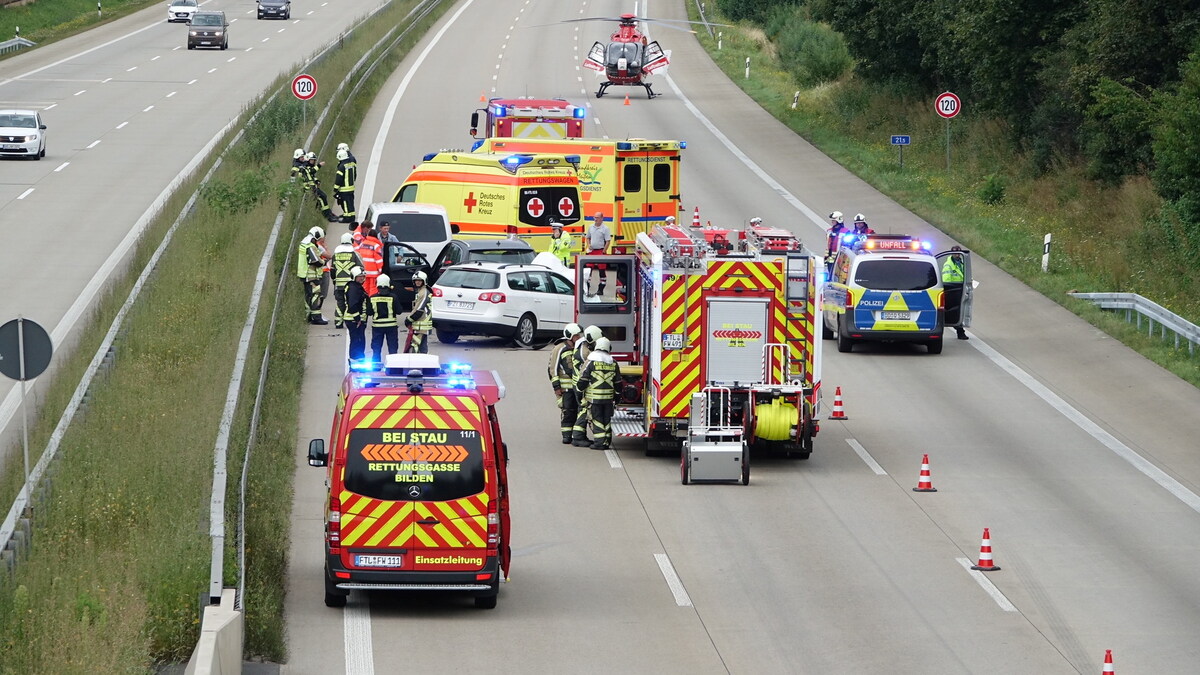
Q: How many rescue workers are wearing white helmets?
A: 14